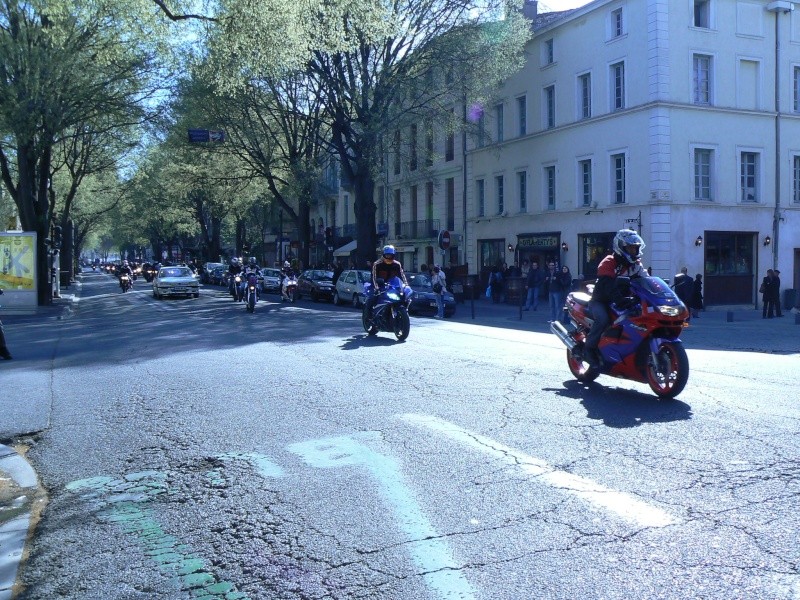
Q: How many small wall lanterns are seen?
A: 4